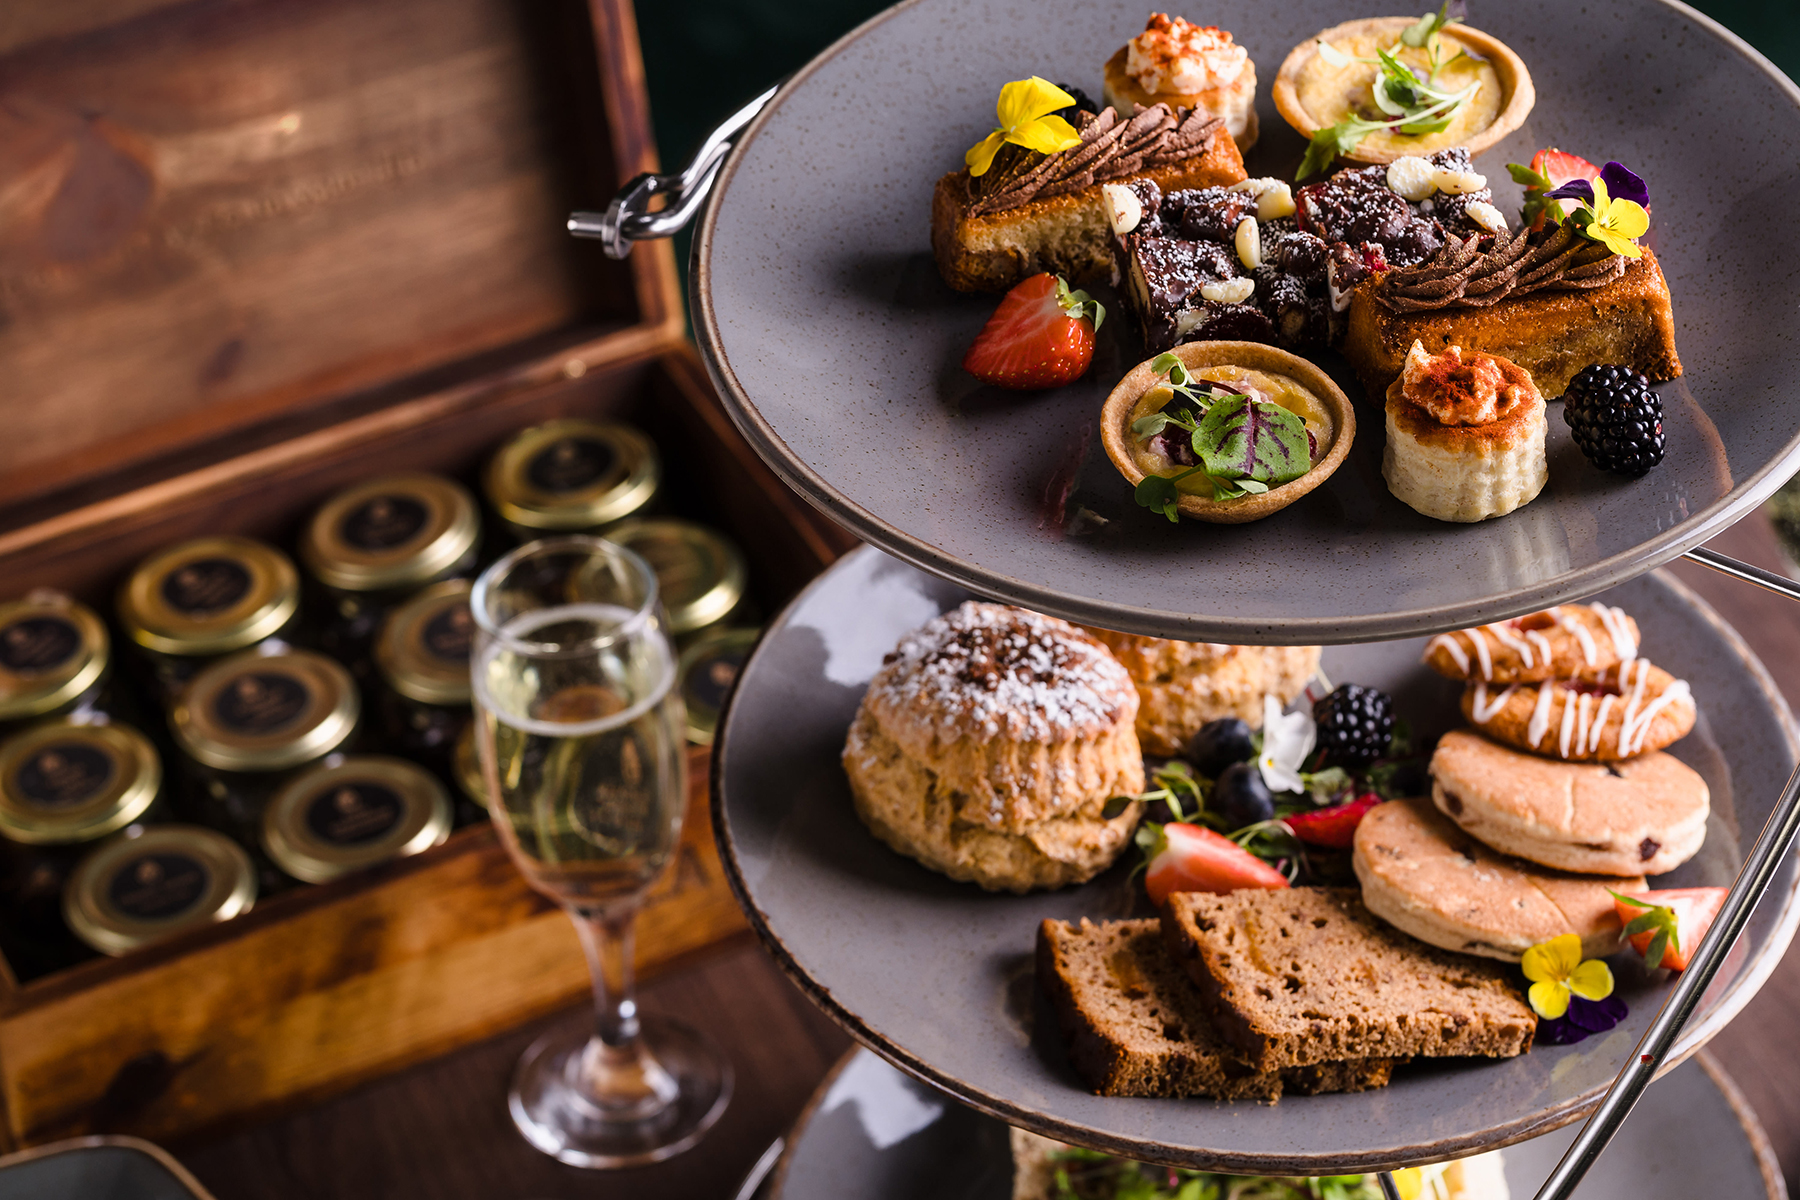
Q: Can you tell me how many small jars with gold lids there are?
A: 12